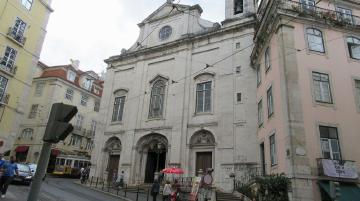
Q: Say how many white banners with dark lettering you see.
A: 1